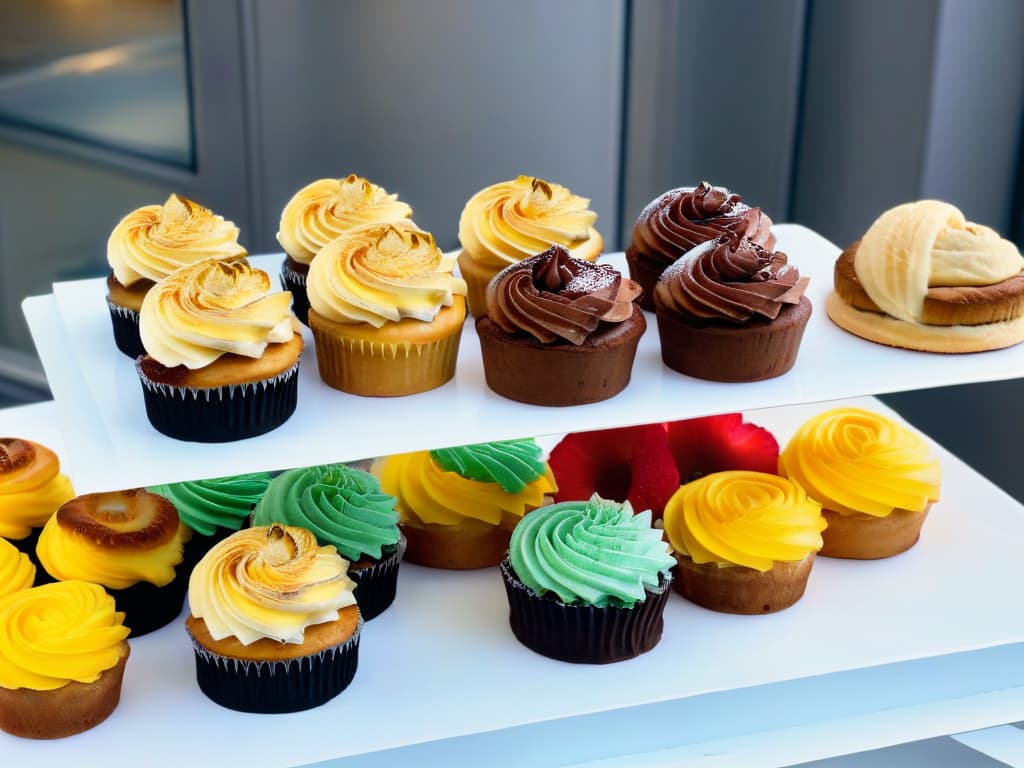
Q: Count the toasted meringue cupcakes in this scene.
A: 6